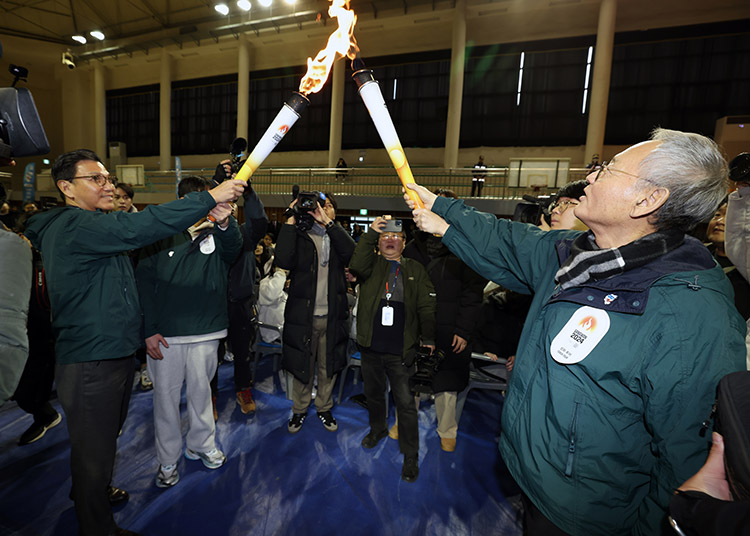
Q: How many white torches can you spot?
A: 2